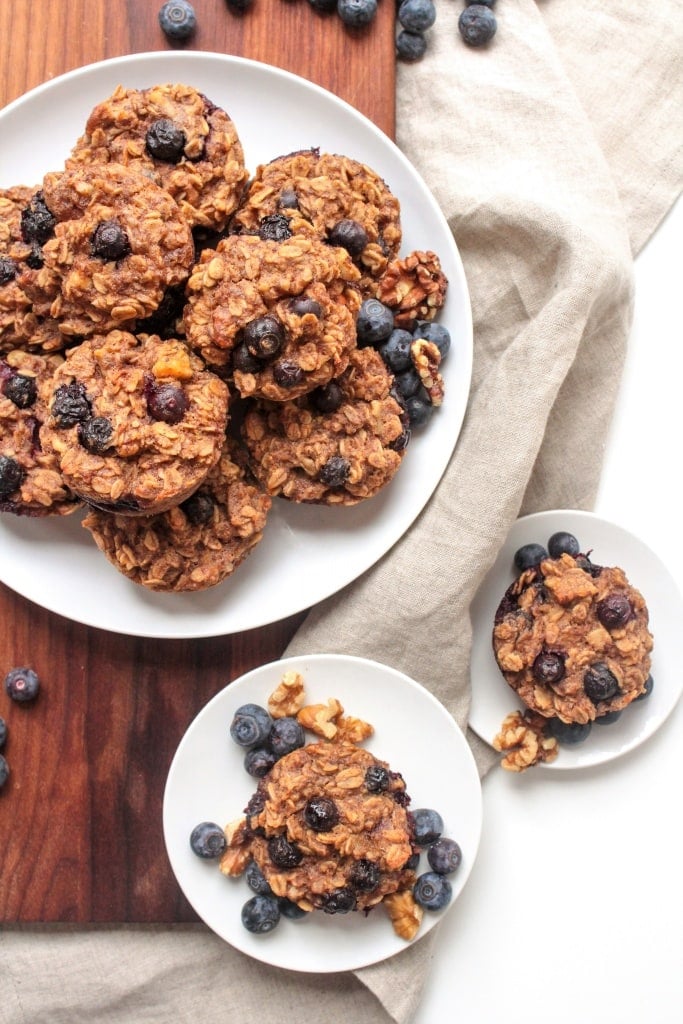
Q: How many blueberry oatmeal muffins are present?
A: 11